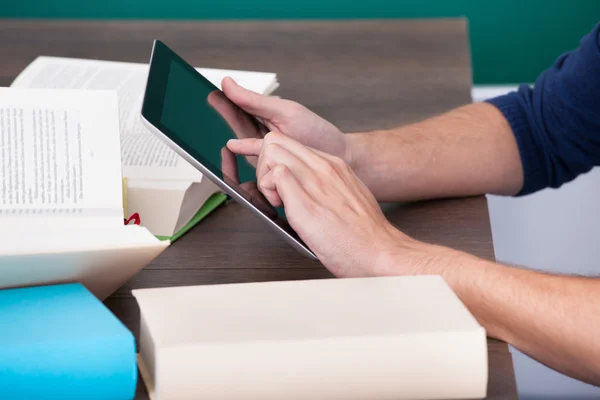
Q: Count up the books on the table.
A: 4